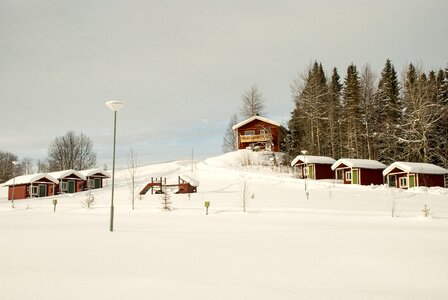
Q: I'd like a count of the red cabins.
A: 7